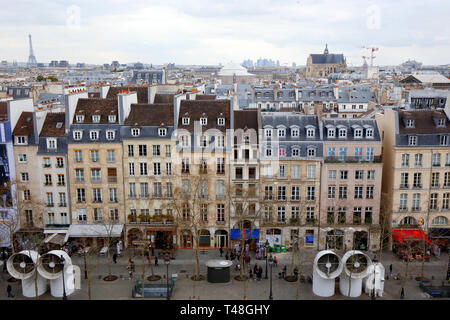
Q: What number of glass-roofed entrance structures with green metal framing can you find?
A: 2